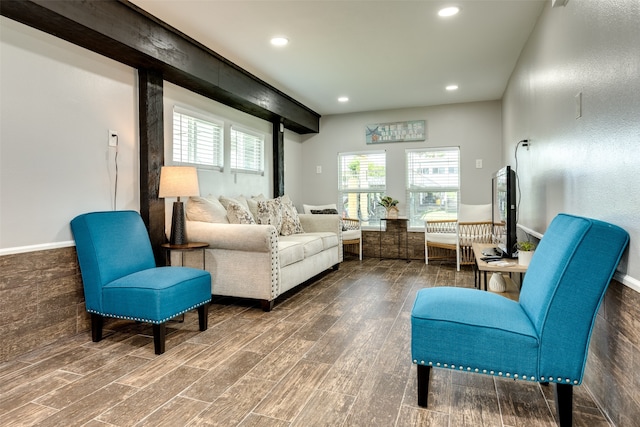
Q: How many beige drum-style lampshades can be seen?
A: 1